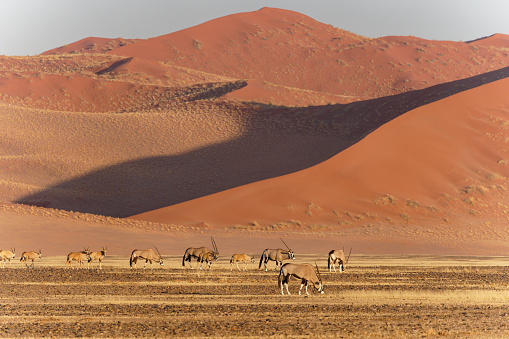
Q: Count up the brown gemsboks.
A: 11